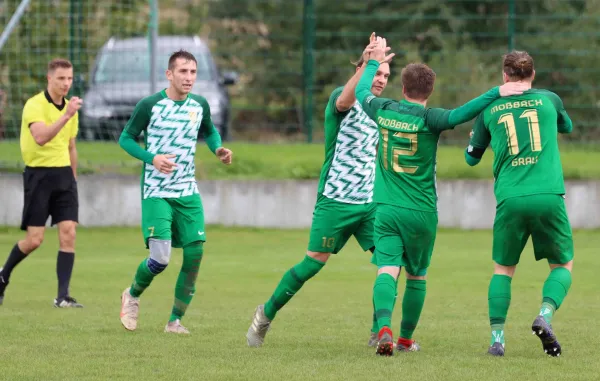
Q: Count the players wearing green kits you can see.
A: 4